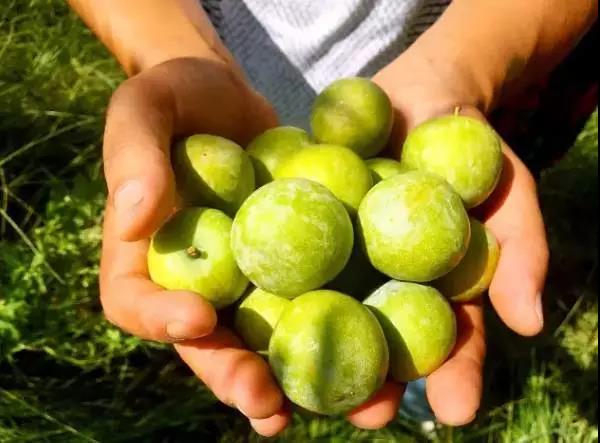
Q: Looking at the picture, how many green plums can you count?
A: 13